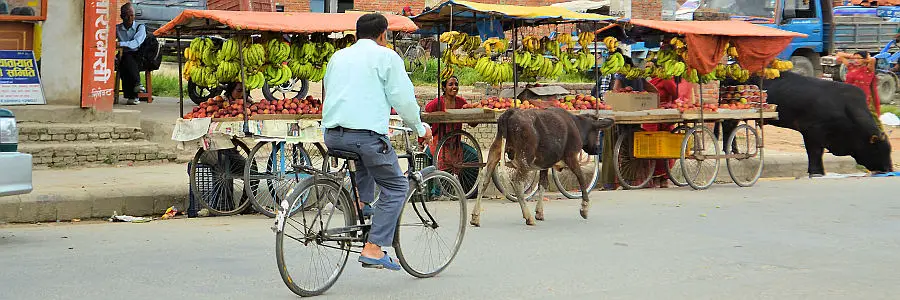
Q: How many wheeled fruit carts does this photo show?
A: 3